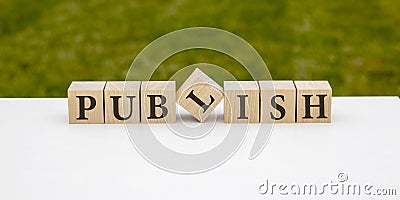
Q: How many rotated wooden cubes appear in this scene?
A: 1